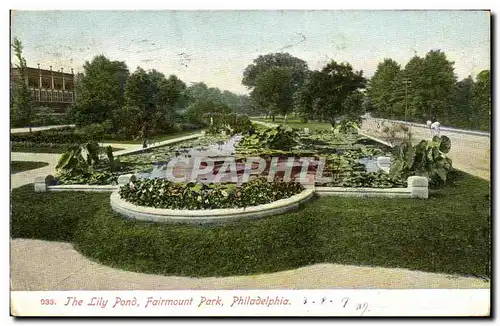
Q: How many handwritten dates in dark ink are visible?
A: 1